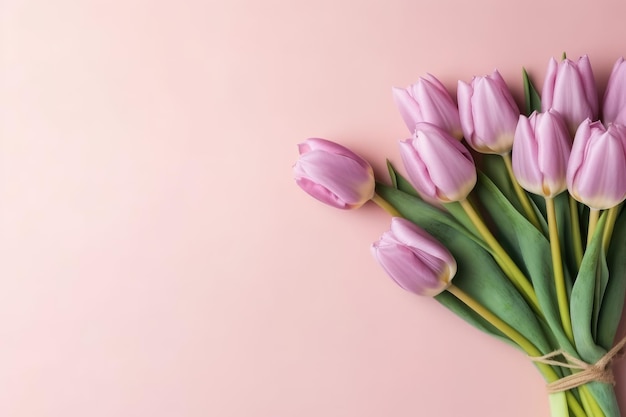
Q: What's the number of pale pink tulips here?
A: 9